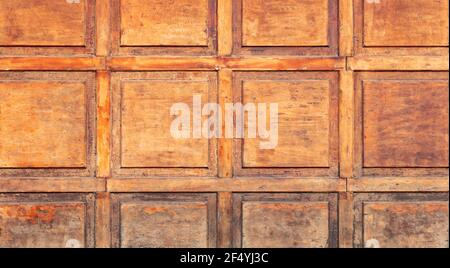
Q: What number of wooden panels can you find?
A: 12